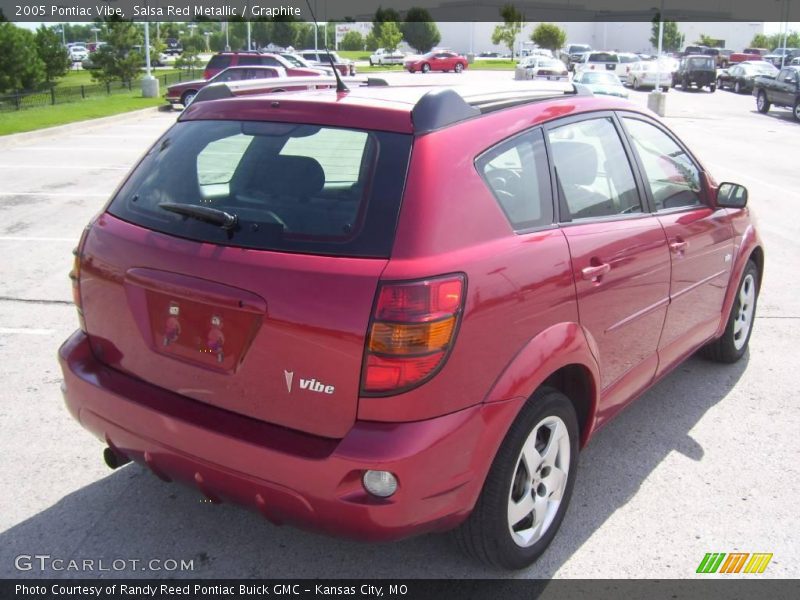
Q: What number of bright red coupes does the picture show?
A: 1